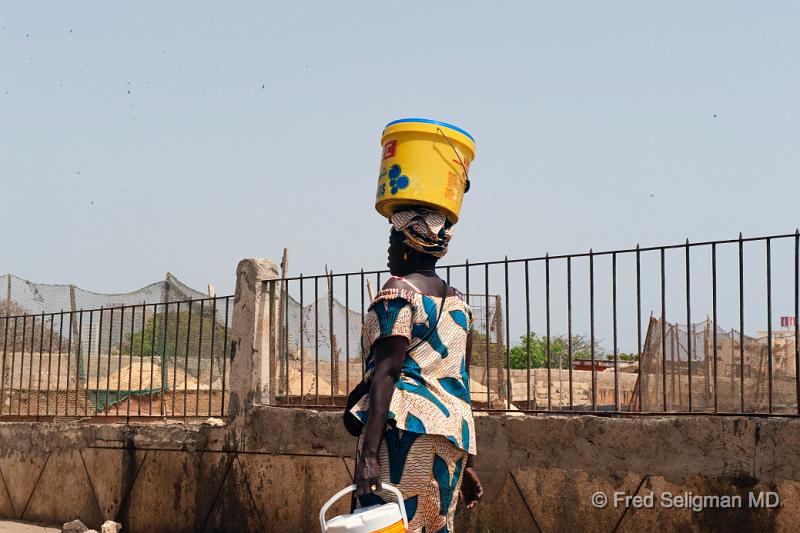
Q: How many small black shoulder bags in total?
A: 1